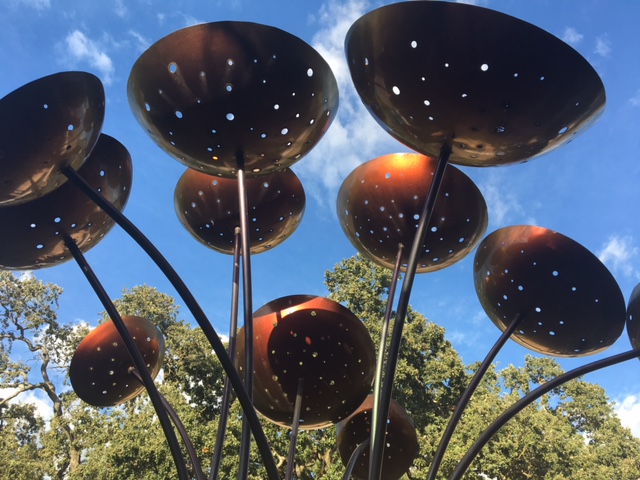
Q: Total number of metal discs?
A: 11